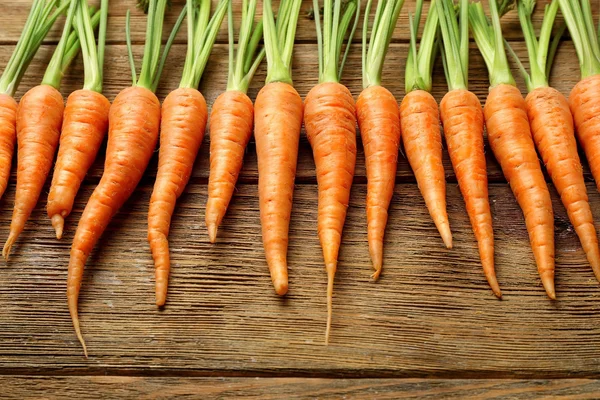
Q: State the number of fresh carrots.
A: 14